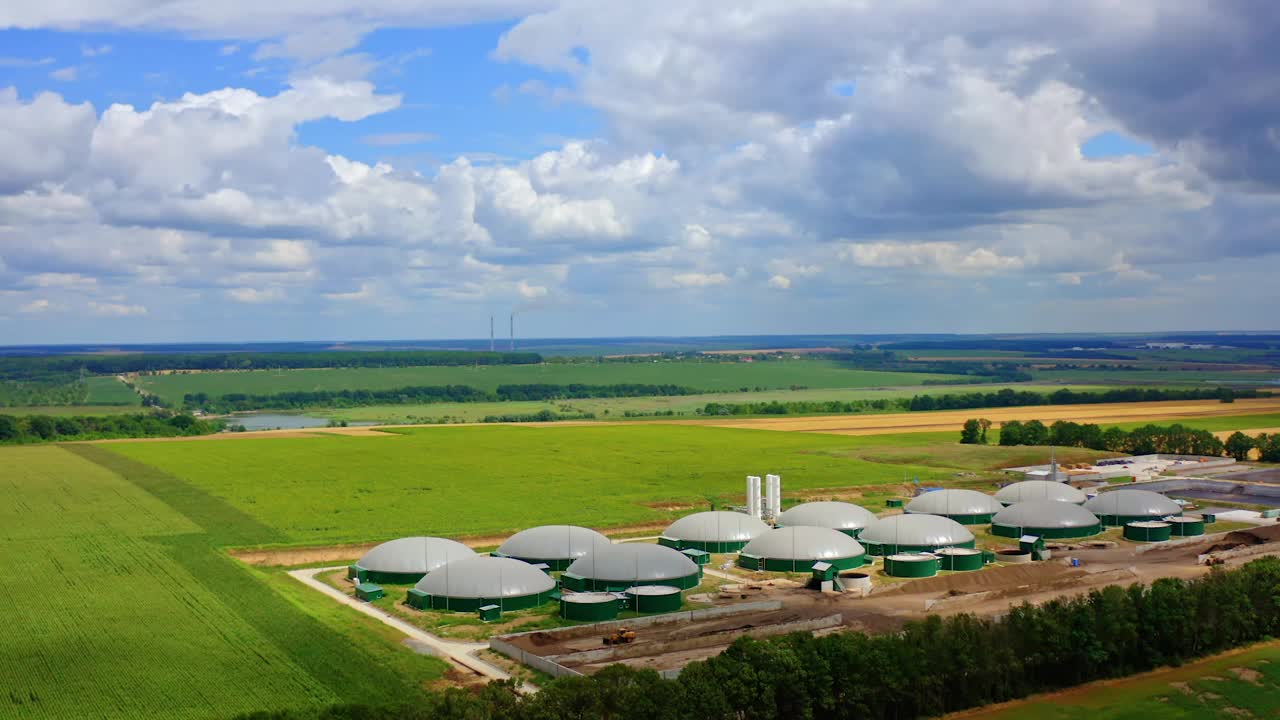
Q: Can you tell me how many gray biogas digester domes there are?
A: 12